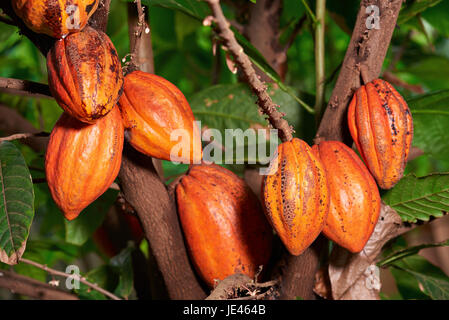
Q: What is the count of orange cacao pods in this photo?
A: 8